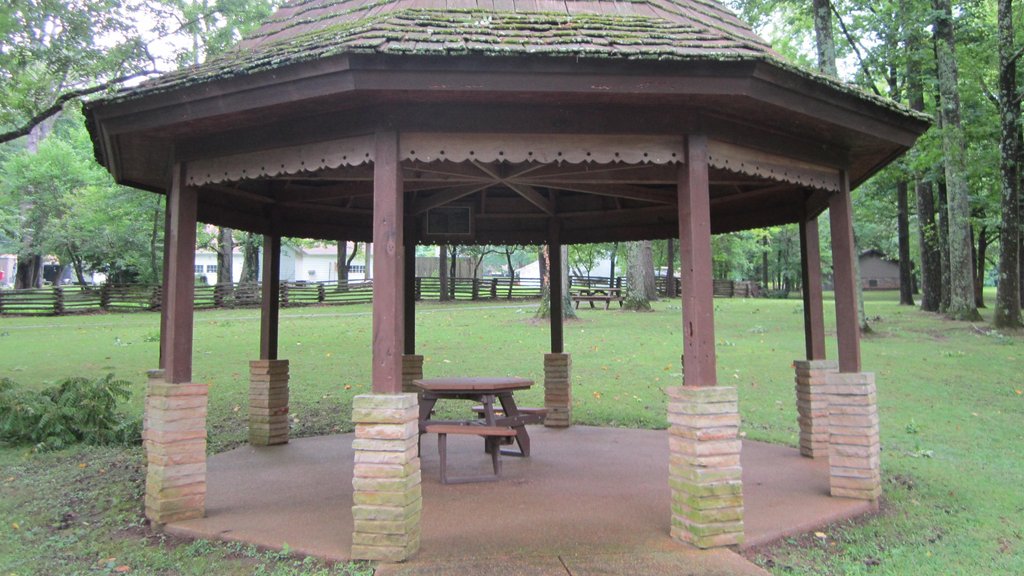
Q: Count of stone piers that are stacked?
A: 9